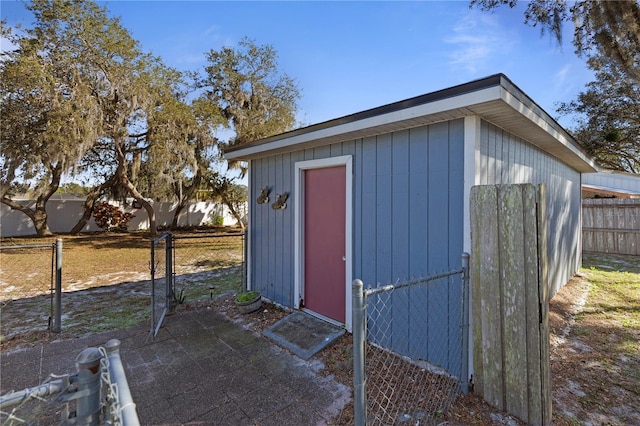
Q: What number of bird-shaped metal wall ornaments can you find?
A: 2